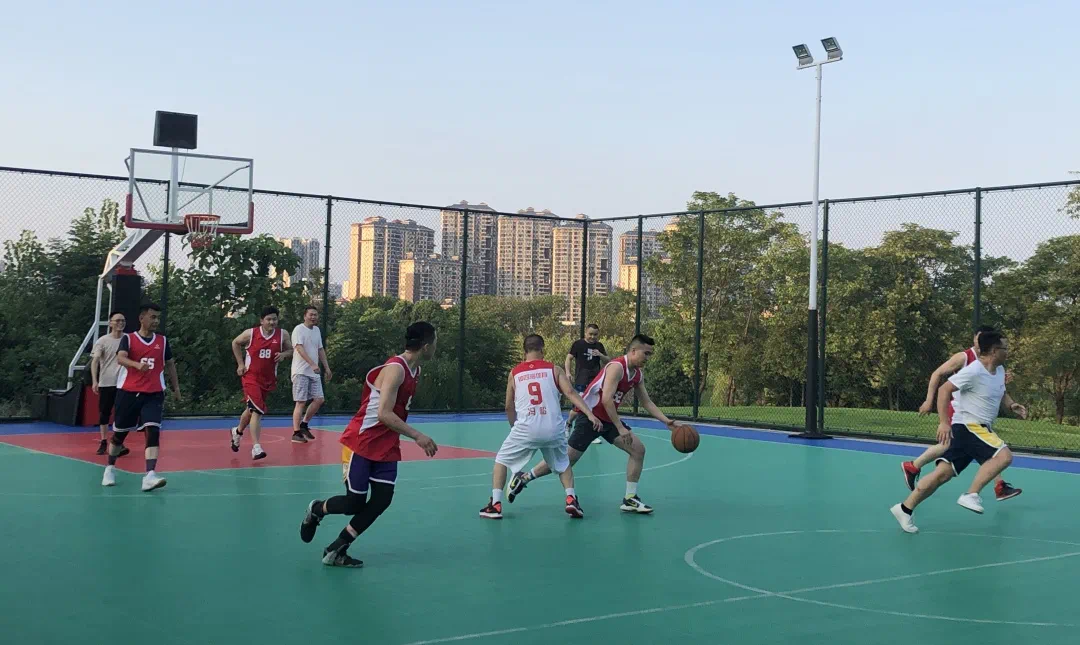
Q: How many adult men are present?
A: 10